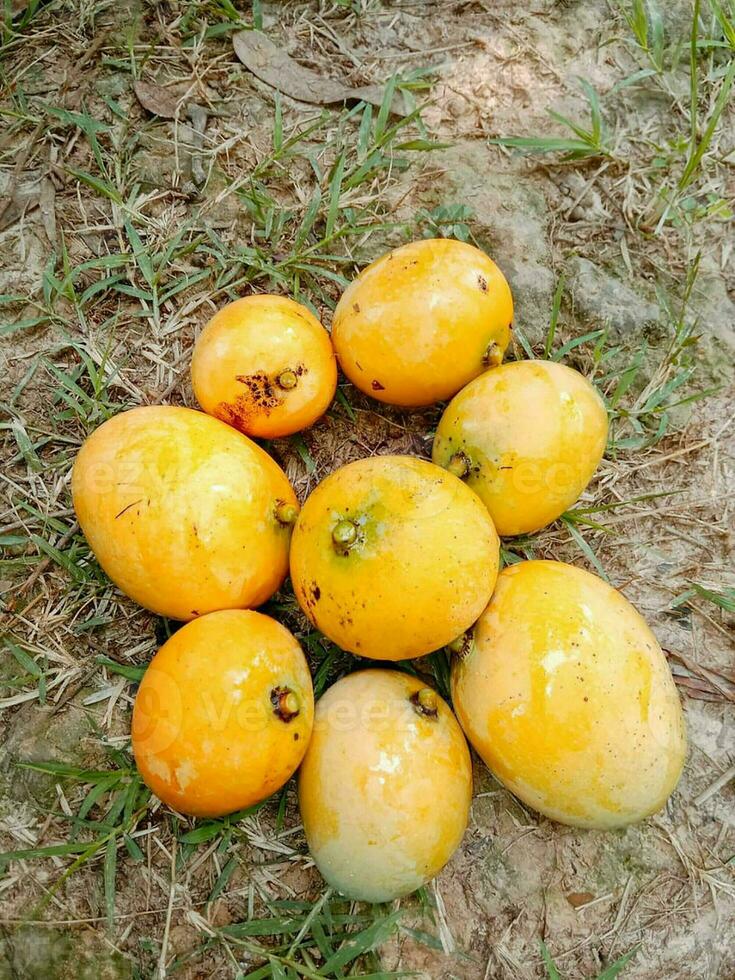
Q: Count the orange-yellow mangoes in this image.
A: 8